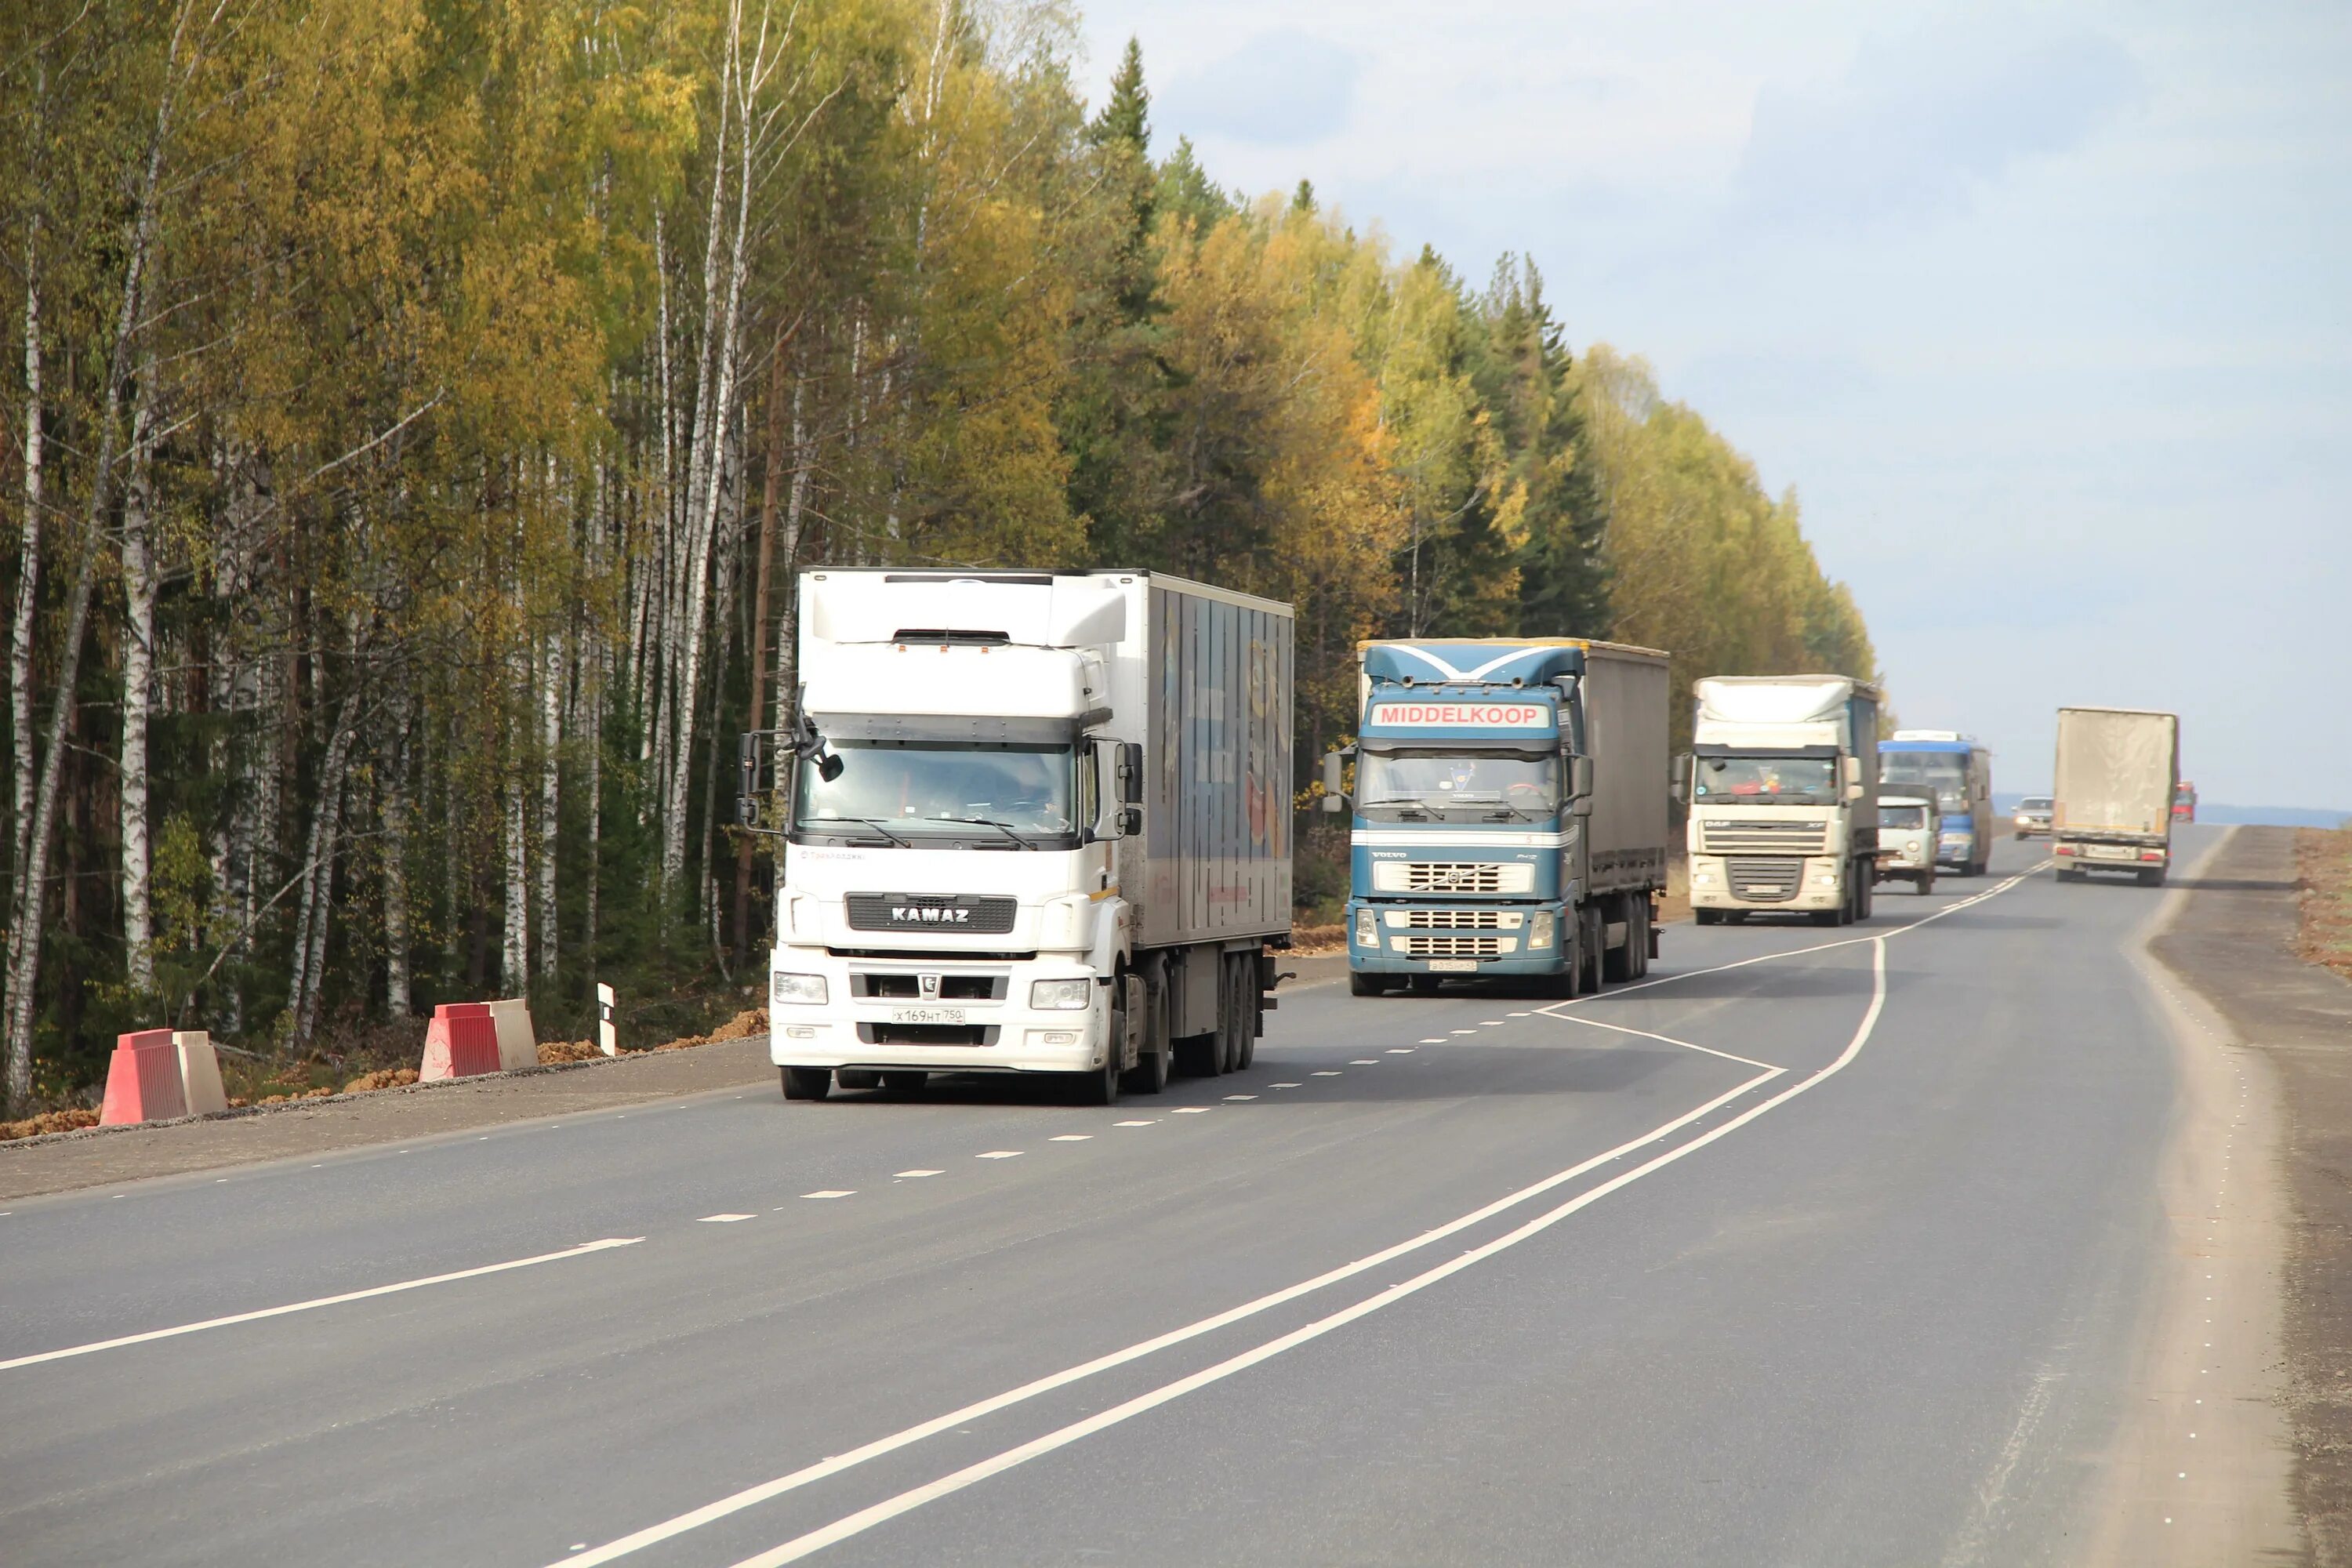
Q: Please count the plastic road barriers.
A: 4